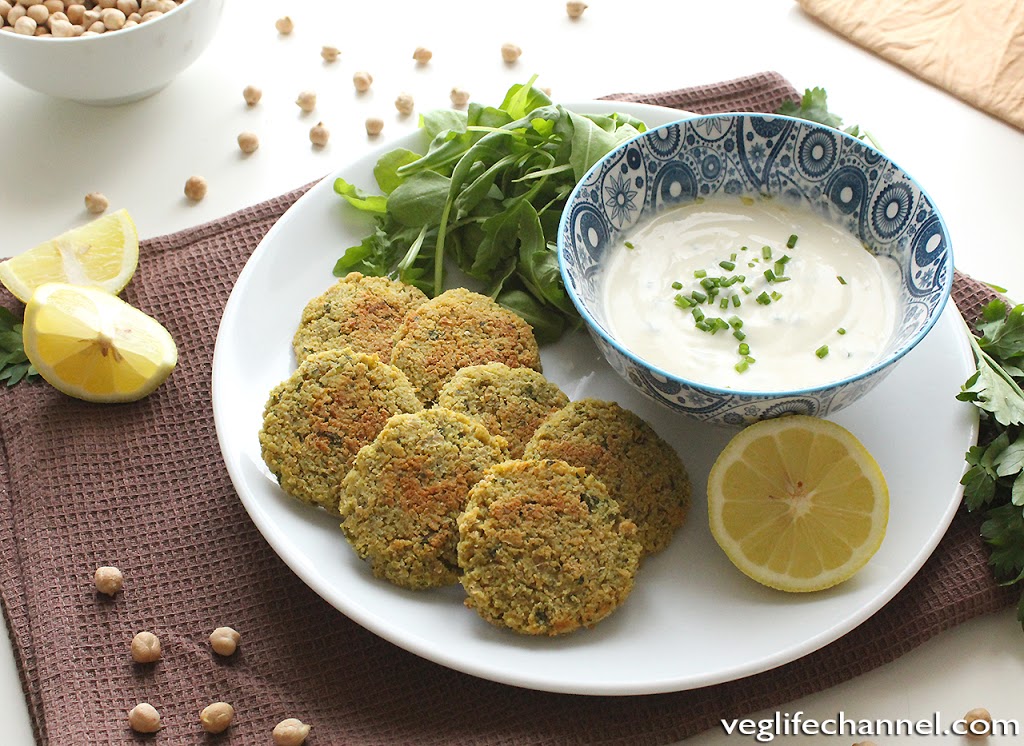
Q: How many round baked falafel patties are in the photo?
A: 7